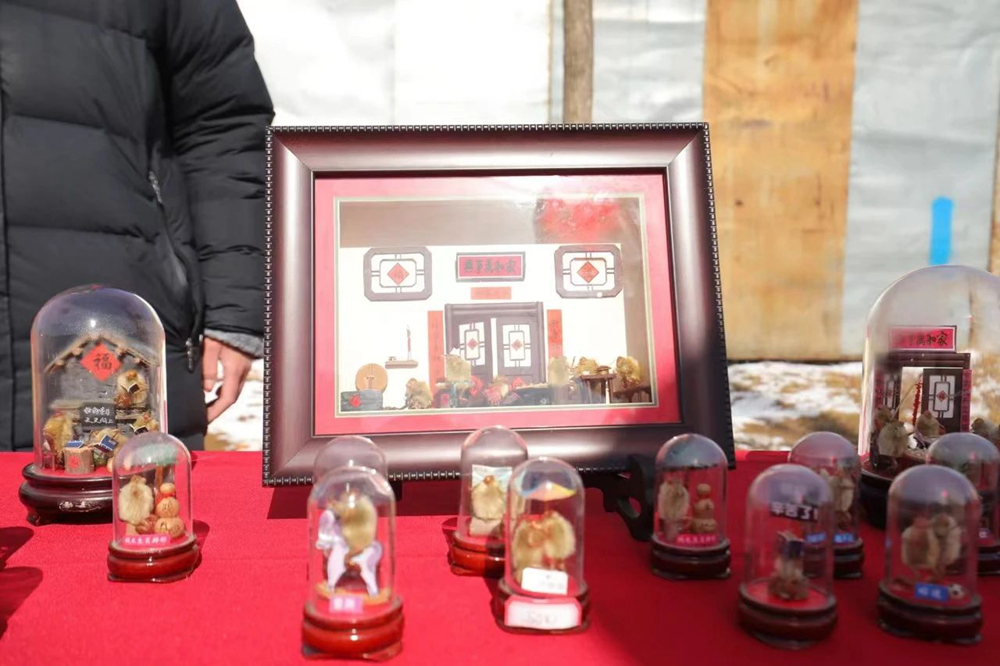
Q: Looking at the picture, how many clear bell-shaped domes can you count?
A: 12